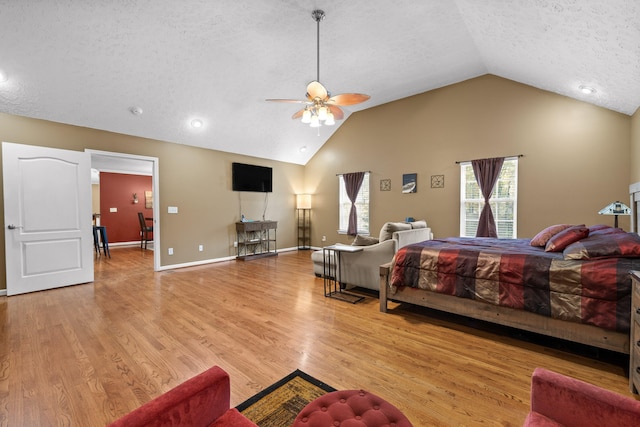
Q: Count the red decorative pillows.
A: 2